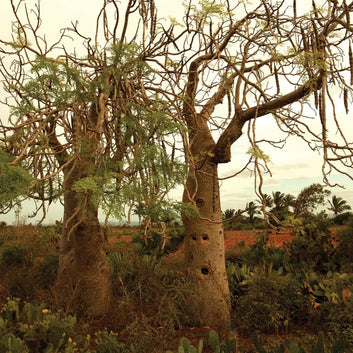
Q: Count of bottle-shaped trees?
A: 2